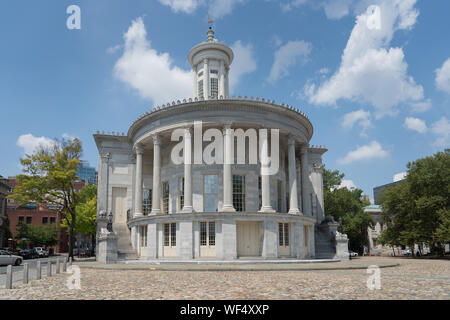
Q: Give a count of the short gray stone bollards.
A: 7